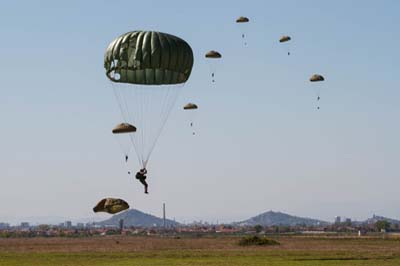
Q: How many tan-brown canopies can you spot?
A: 7